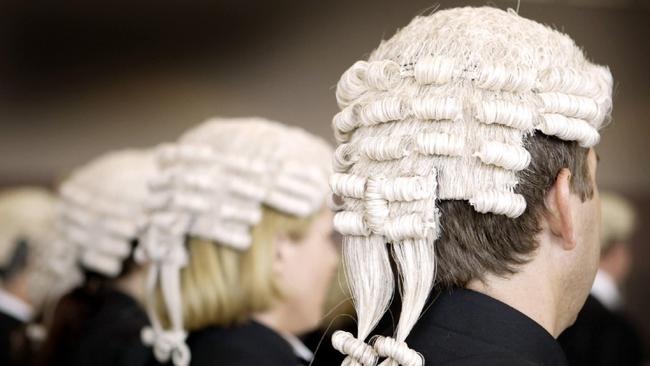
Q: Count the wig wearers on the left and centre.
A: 3